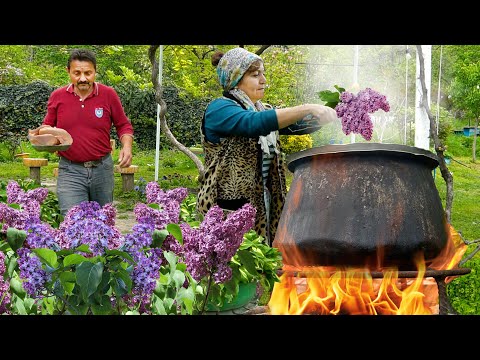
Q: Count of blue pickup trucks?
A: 0